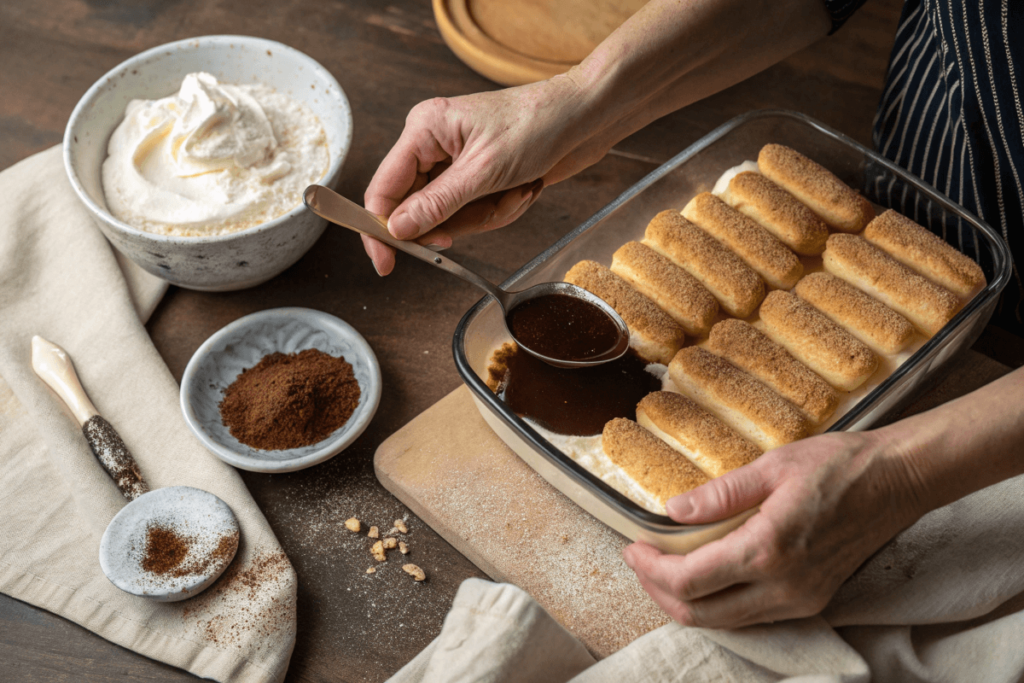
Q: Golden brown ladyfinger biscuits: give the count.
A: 14